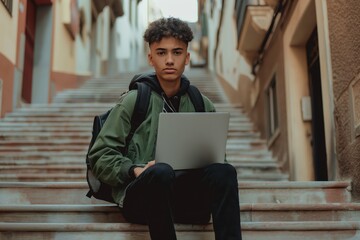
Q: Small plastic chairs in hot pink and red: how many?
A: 0